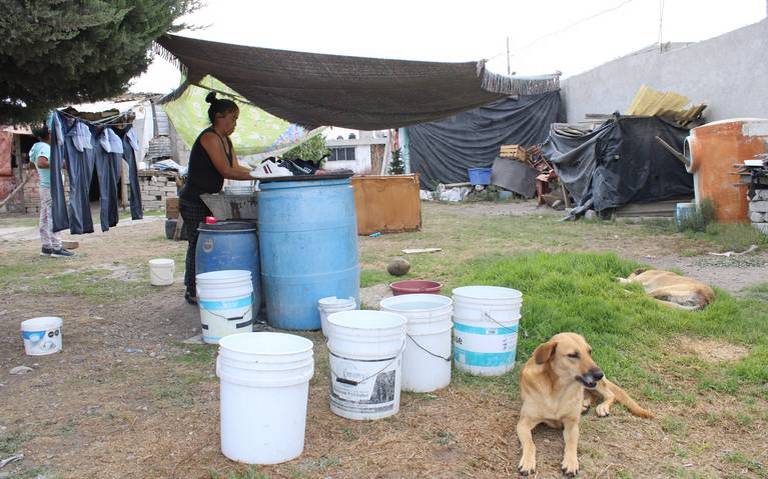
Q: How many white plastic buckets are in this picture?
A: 8